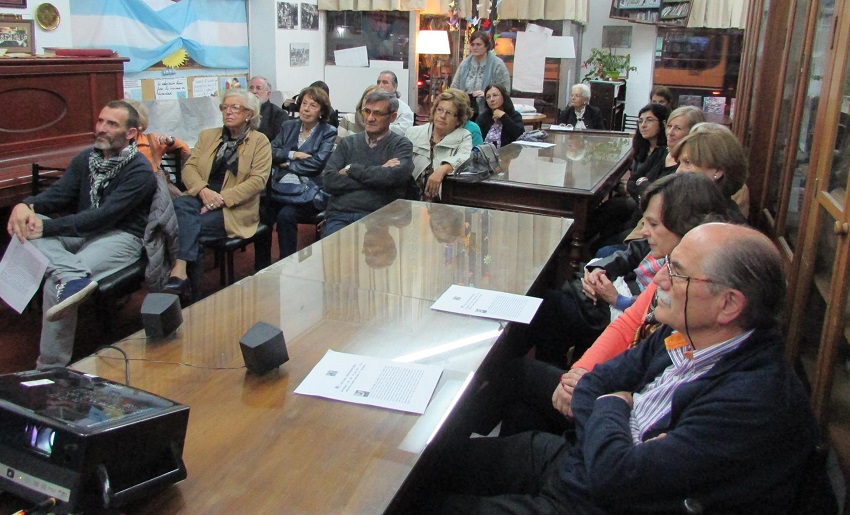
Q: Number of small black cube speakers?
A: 2